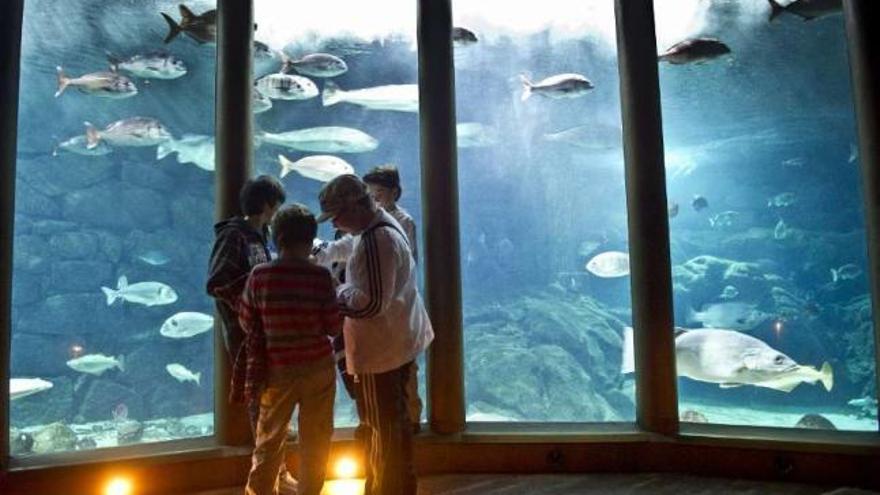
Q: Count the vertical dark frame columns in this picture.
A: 5